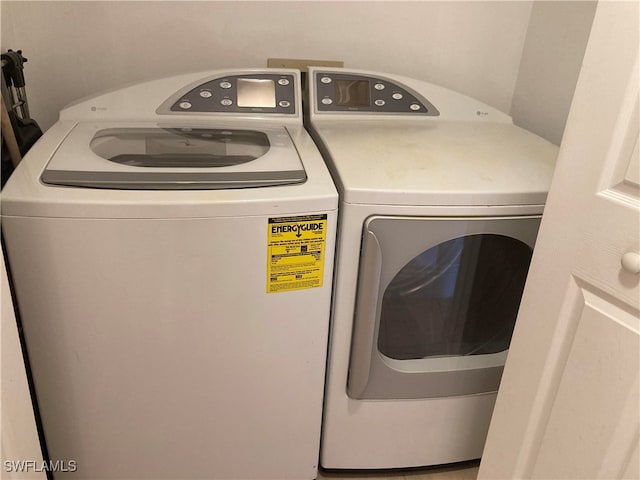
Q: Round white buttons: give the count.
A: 12